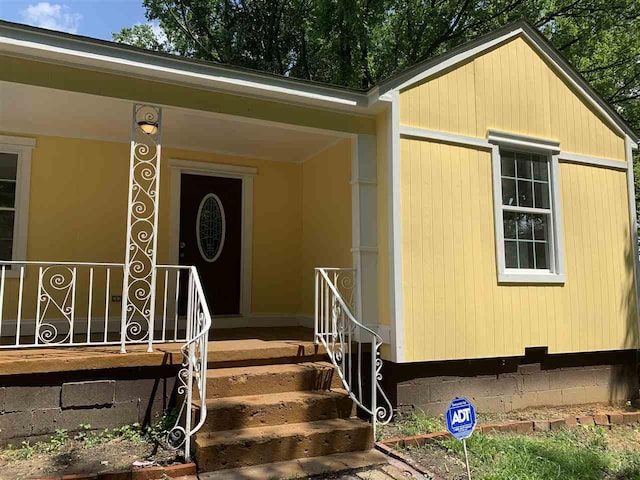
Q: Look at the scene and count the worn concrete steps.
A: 3